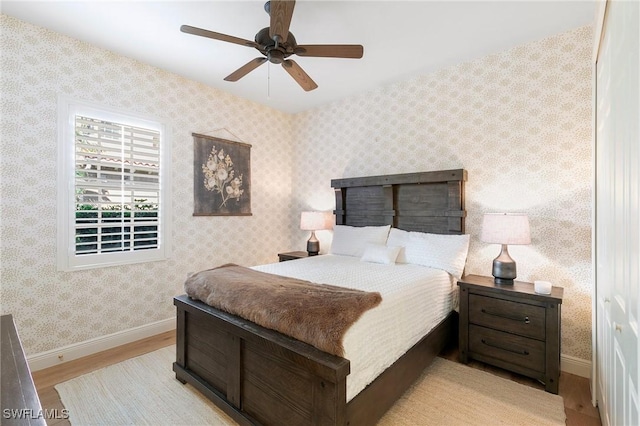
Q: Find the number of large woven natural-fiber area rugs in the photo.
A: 1